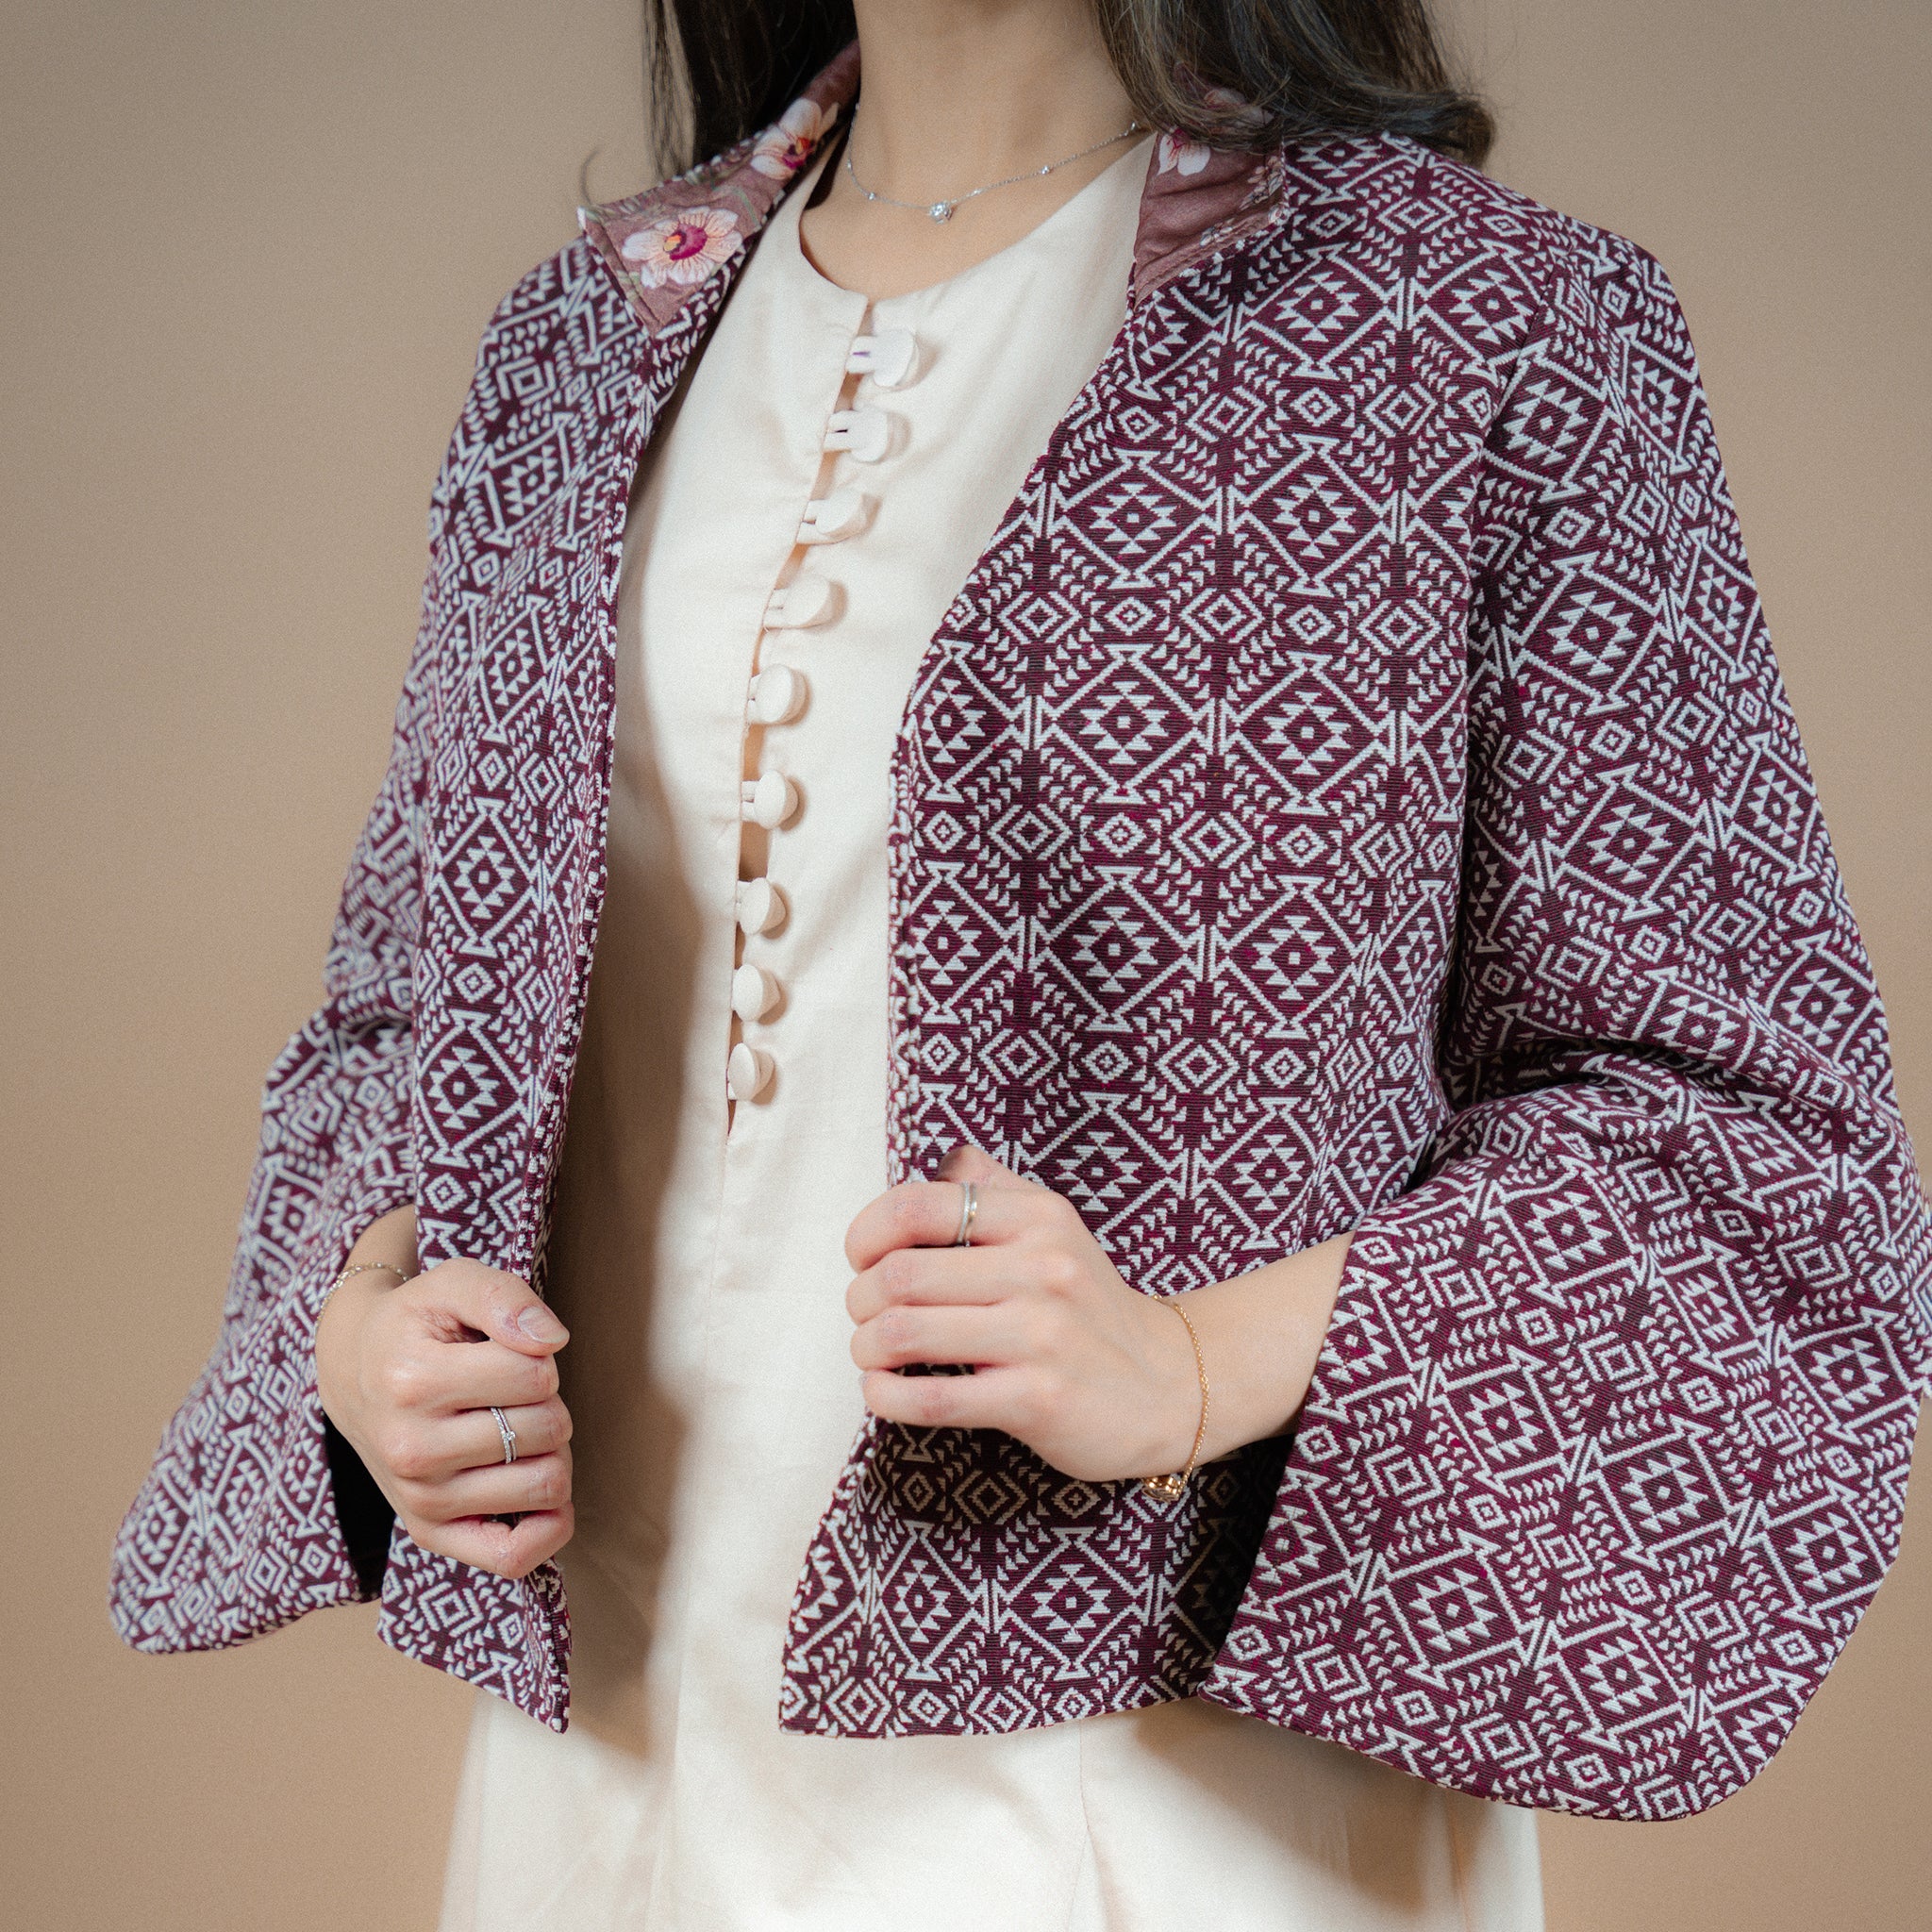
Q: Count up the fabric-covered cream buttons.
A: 9